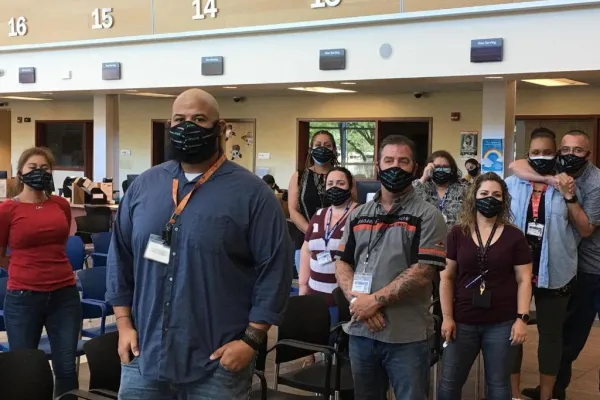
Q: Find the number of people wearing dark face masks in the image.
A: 10